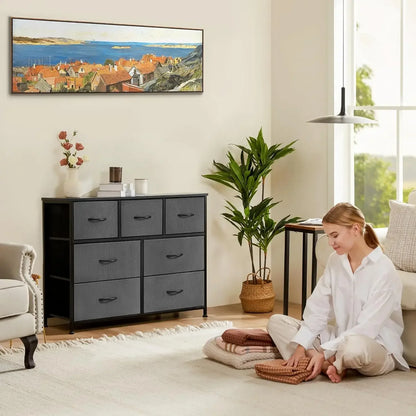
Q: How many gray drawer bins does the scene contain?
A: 7